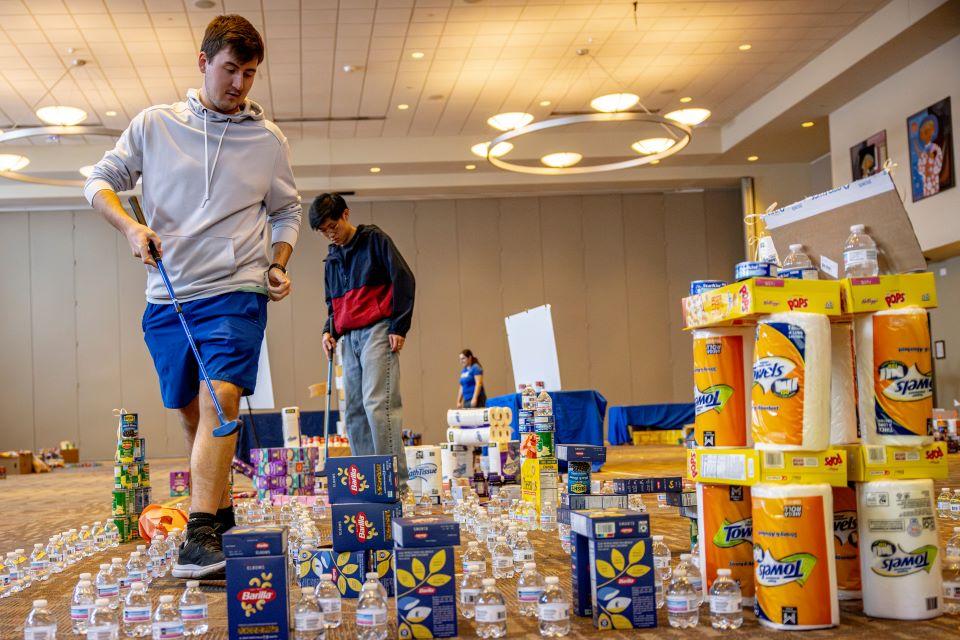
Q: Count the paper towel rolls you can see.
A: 8